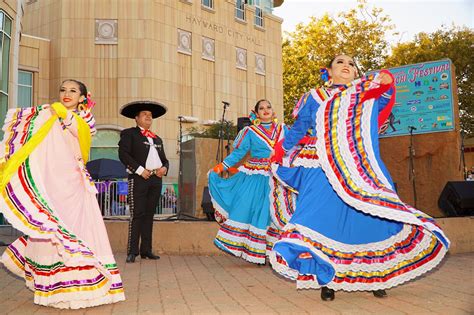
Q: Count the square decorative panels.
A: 5